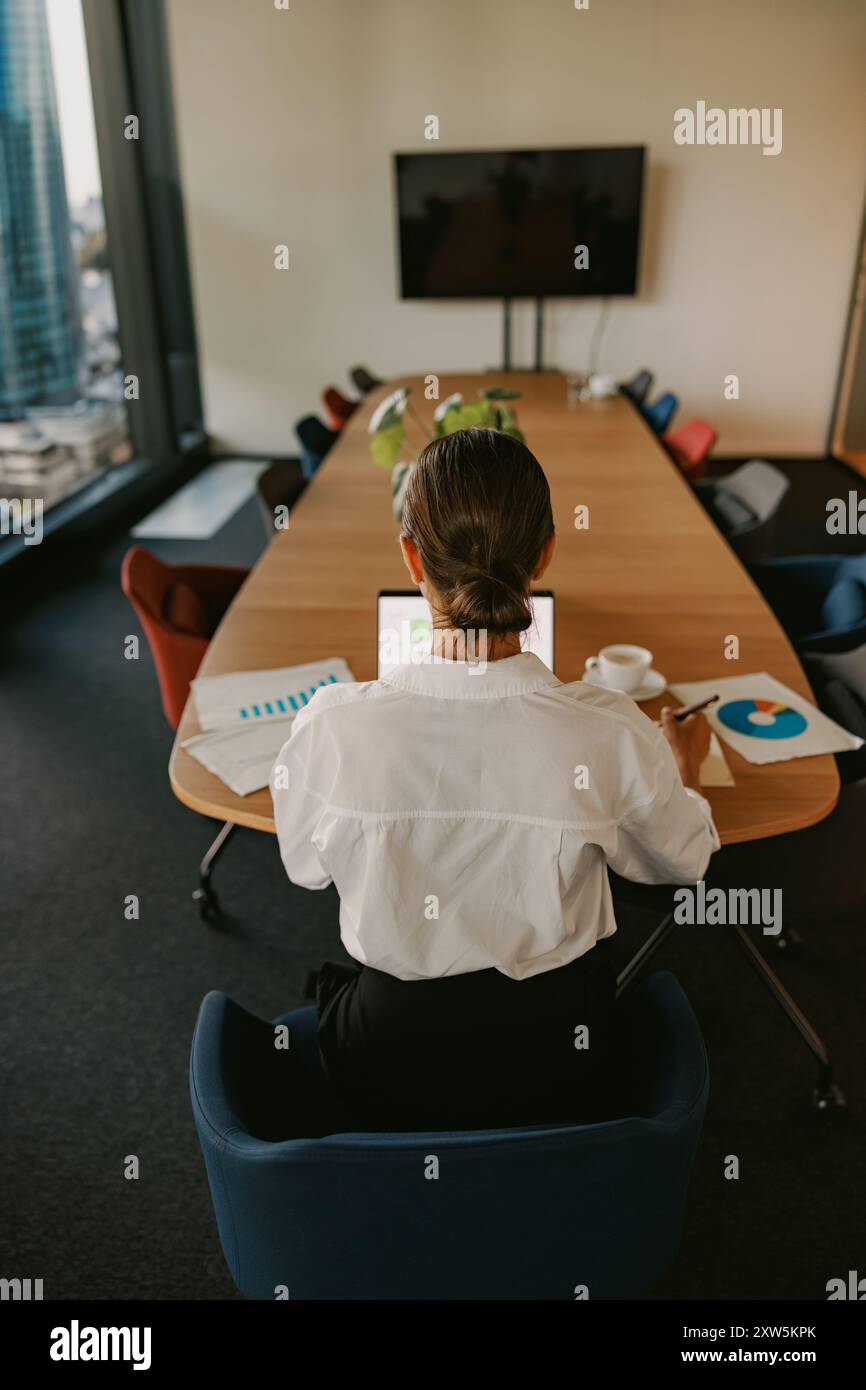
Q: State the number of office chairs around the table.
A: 12